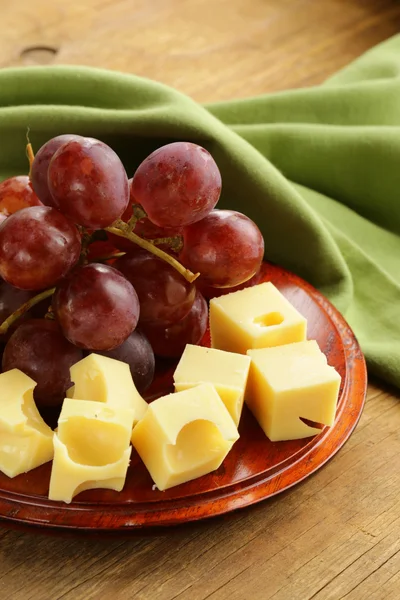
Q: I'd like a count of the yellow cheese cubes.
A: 7